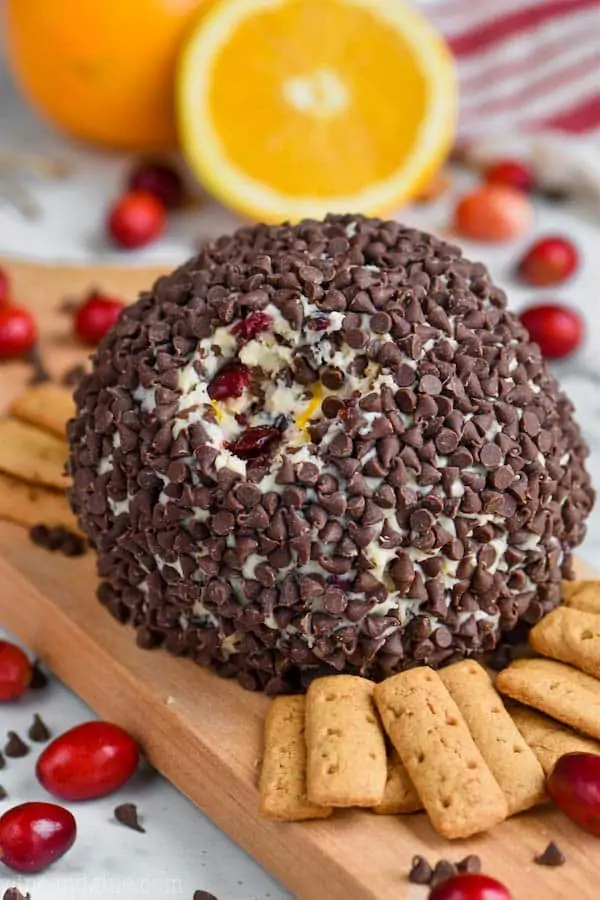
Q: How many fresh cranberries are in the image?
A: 14